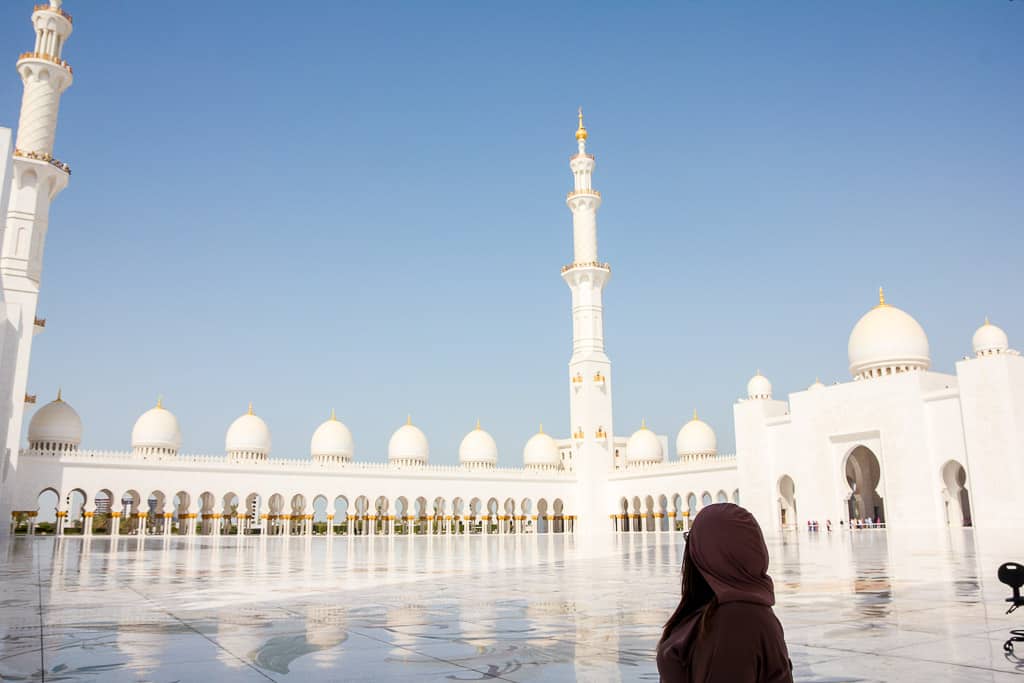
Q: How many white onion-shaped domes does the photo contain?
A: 13